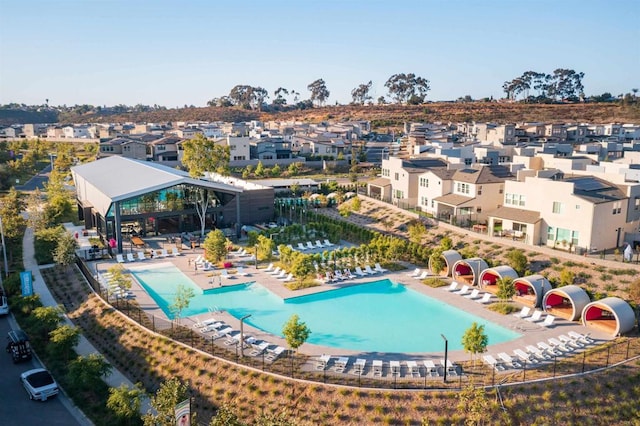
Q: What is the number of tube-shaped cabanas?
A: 6